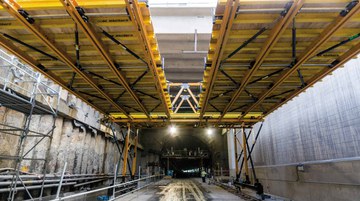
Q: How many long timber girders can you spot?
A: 8